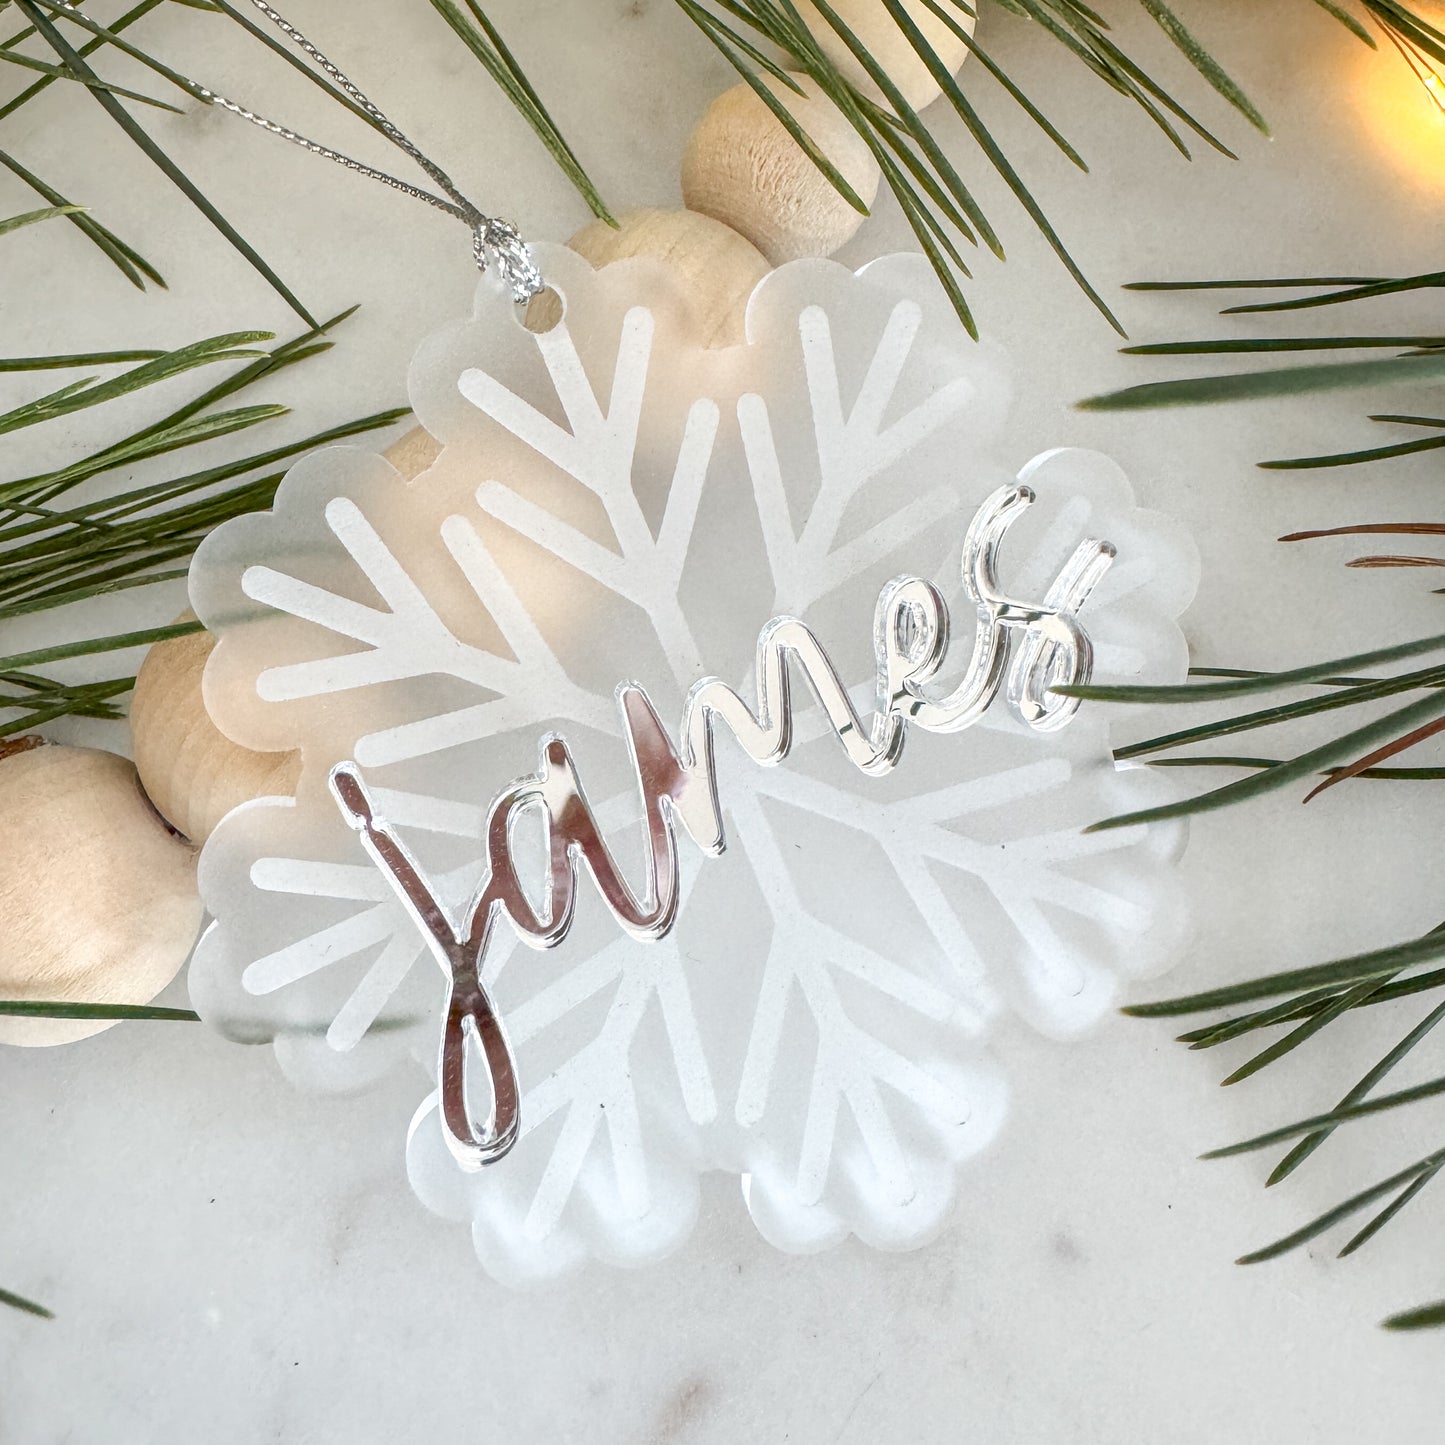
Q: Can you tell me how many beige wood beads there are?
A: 6